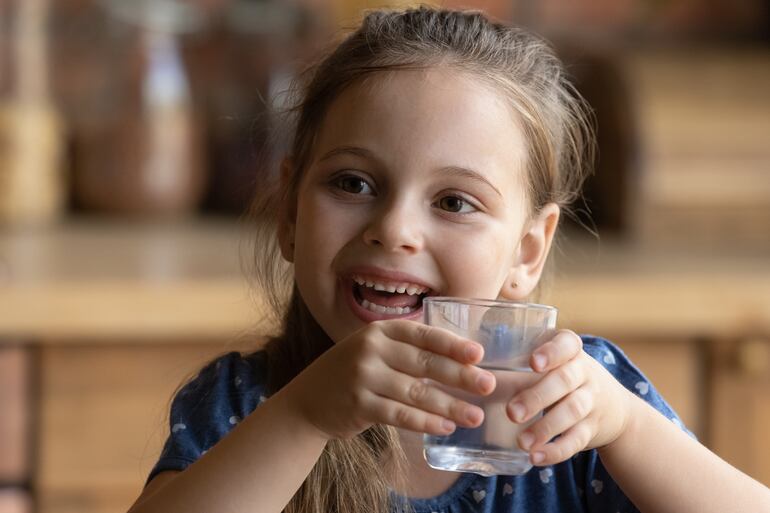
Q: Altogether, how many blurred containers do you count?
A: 3